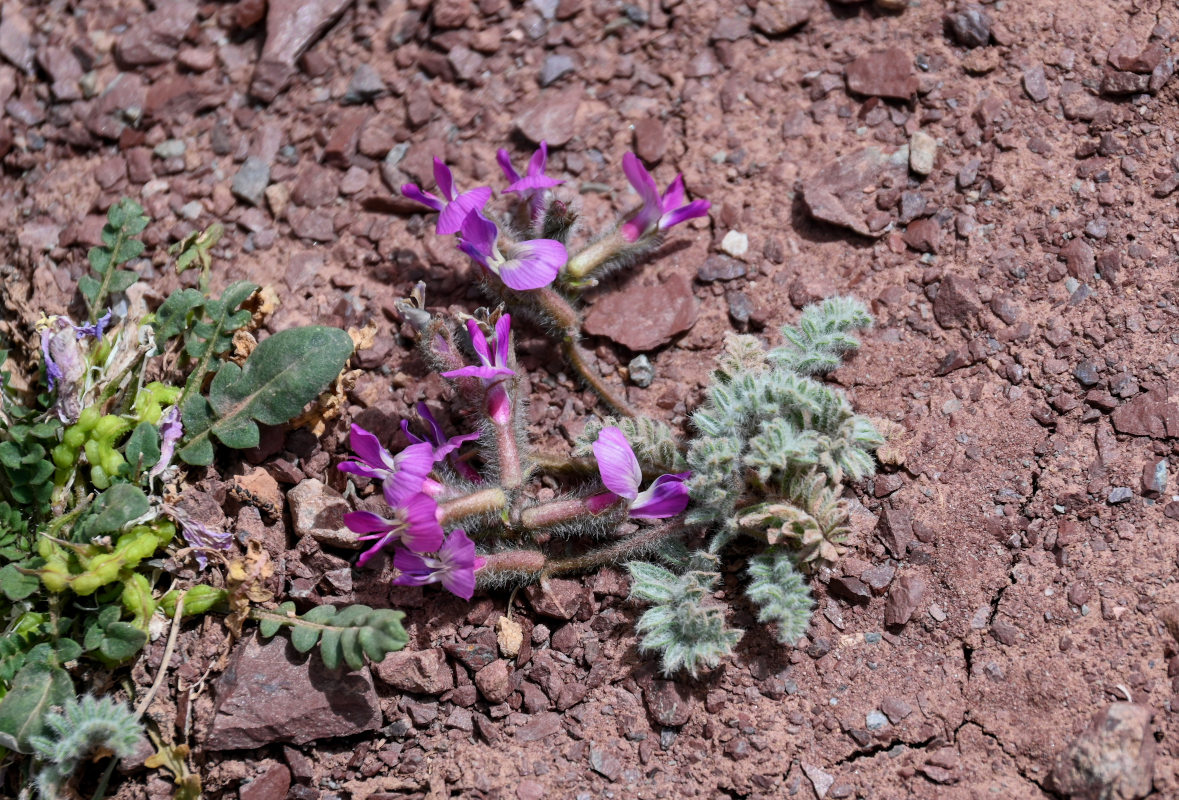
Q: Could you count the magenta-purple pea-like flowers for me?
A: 10